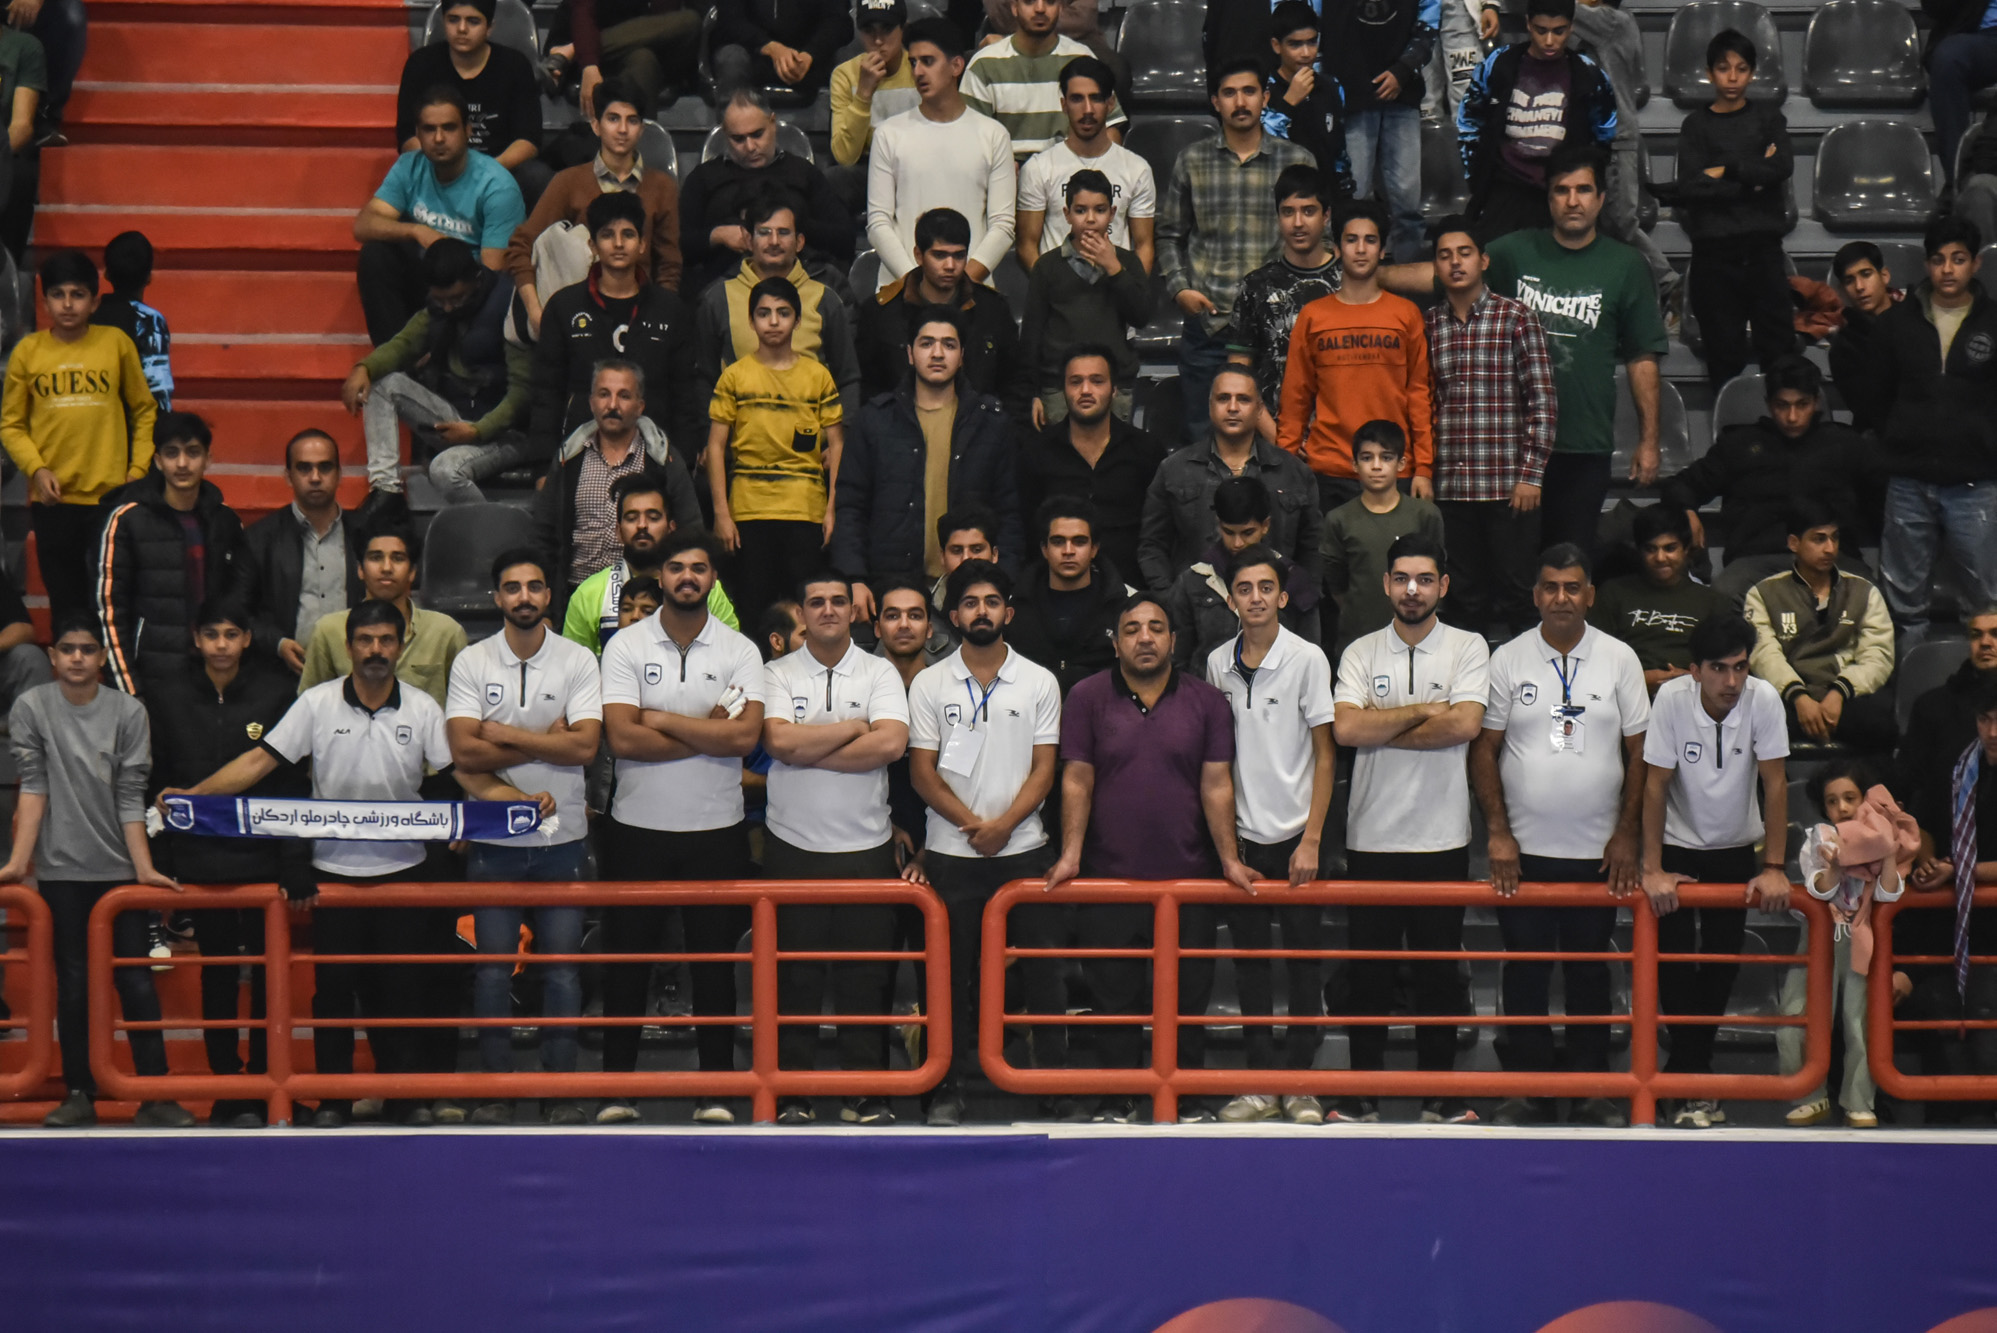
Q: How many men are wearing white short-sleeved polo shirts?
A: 9